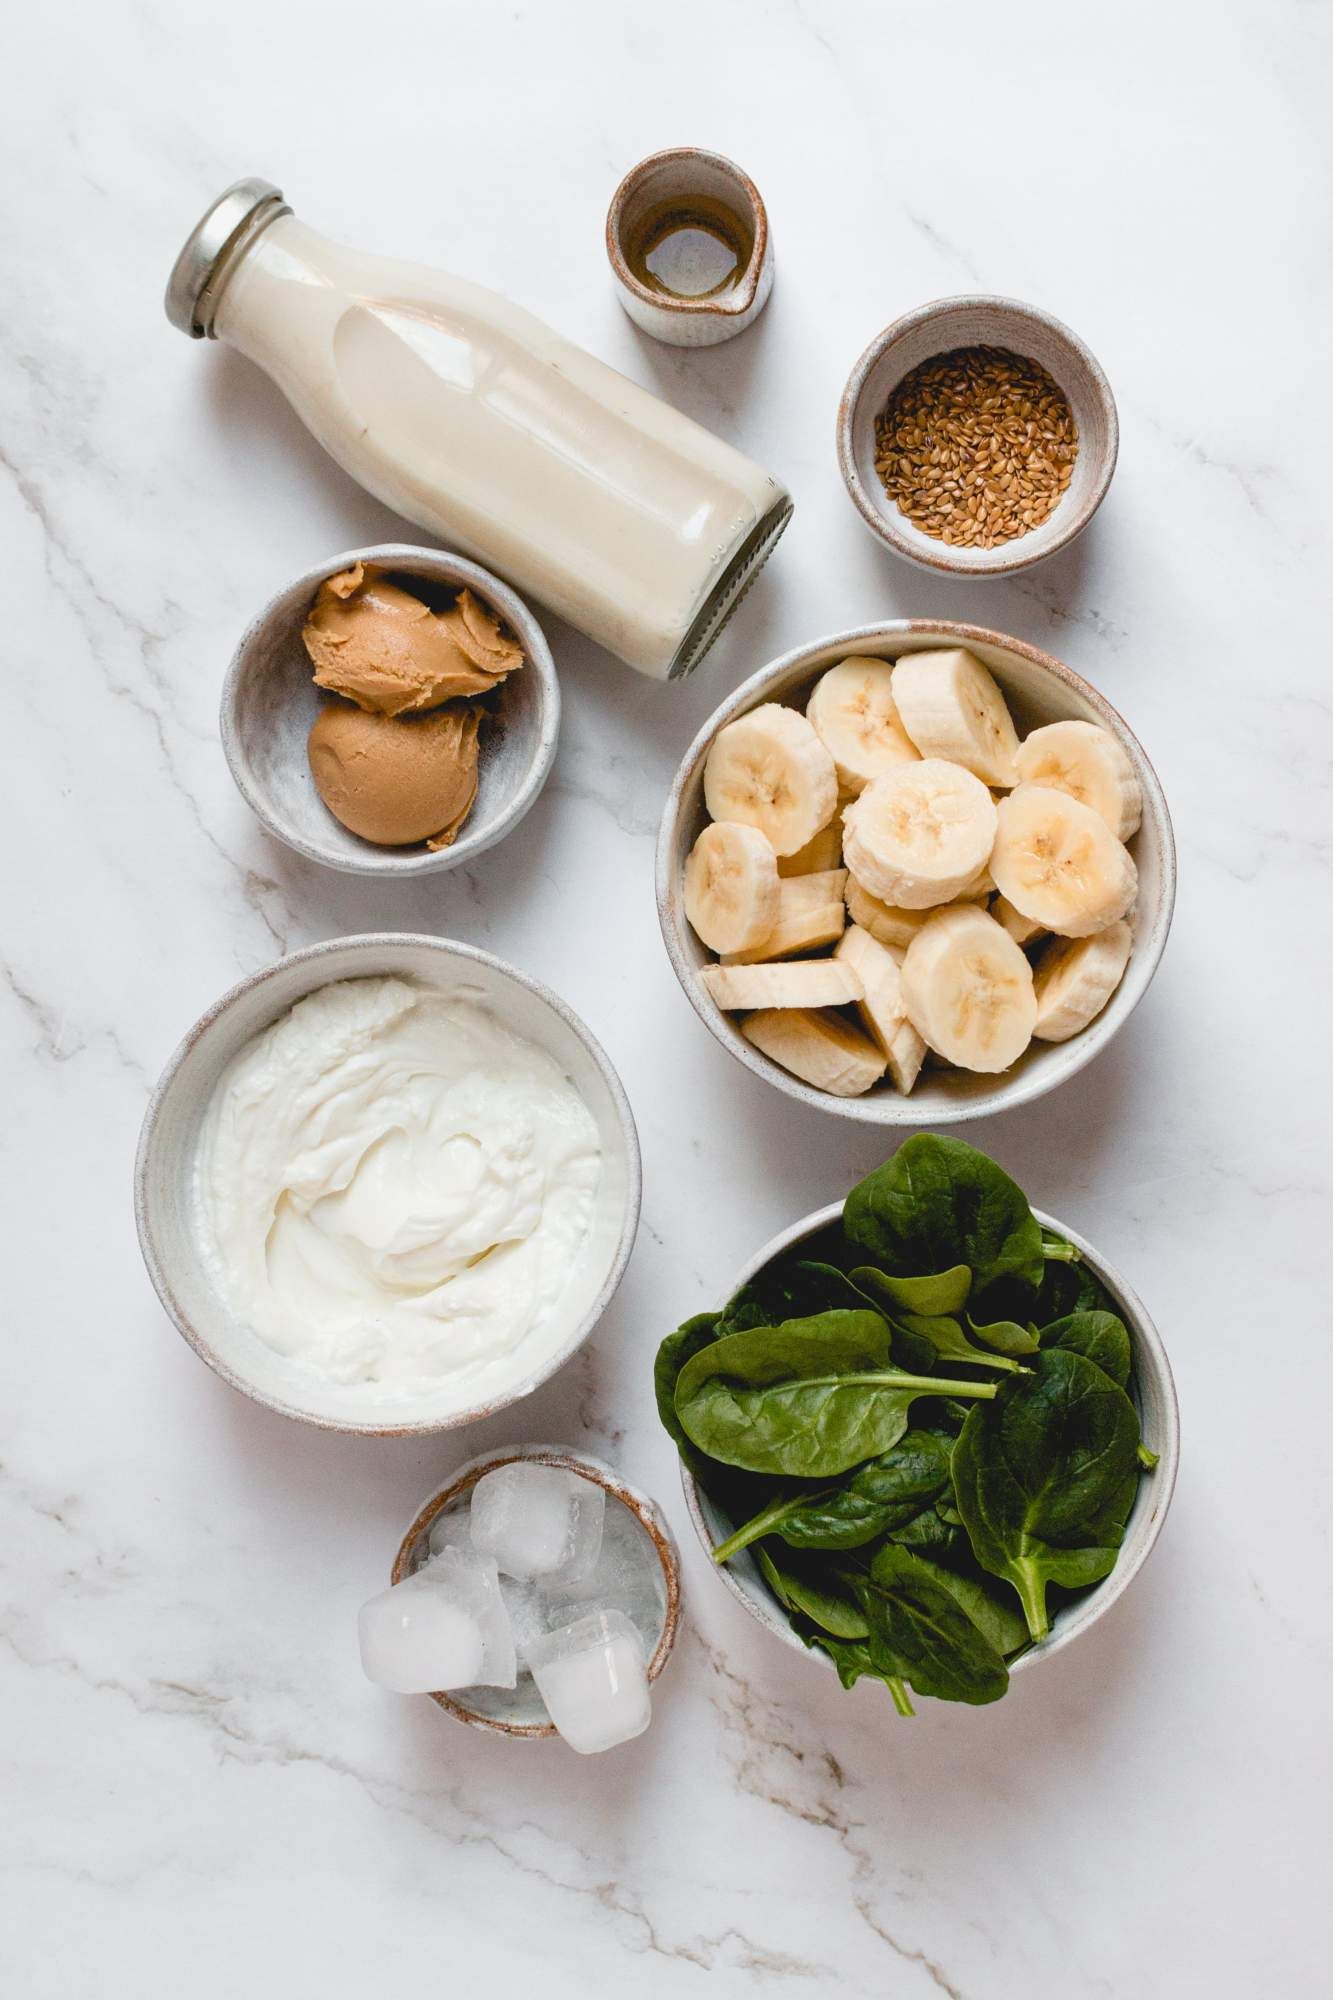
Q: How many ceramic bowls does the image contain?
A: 6